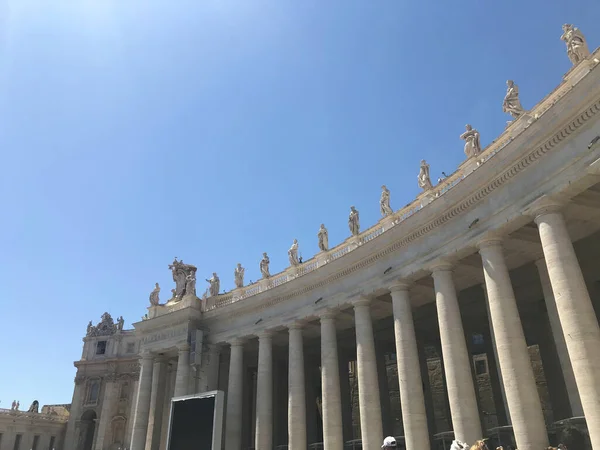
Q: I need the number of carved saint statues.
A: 12